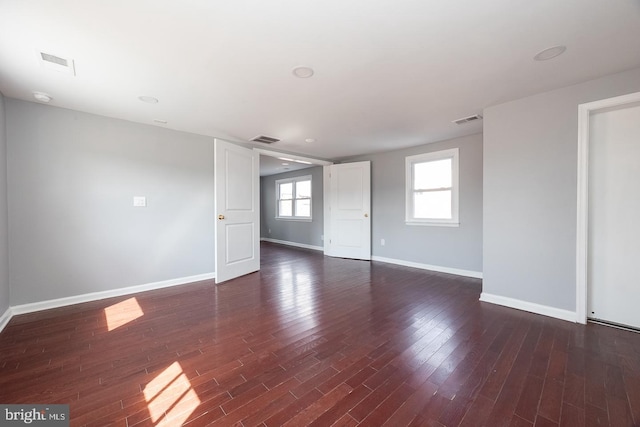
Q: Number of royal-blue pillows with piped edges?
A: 0